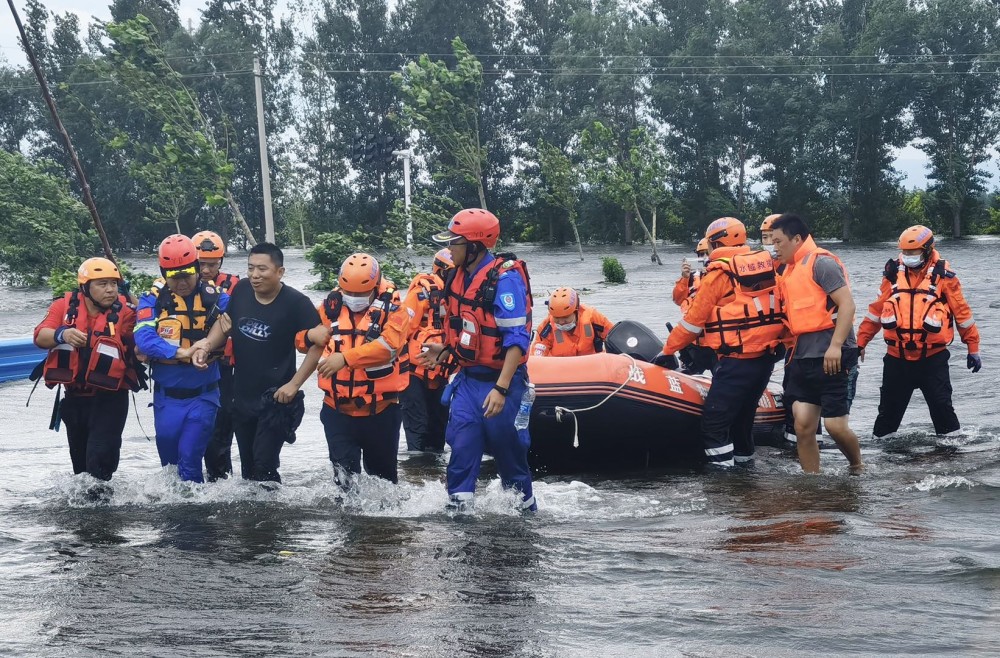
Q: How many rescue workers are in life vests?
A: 11